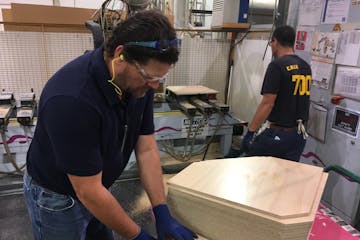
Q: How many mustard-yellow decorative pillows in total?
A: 0